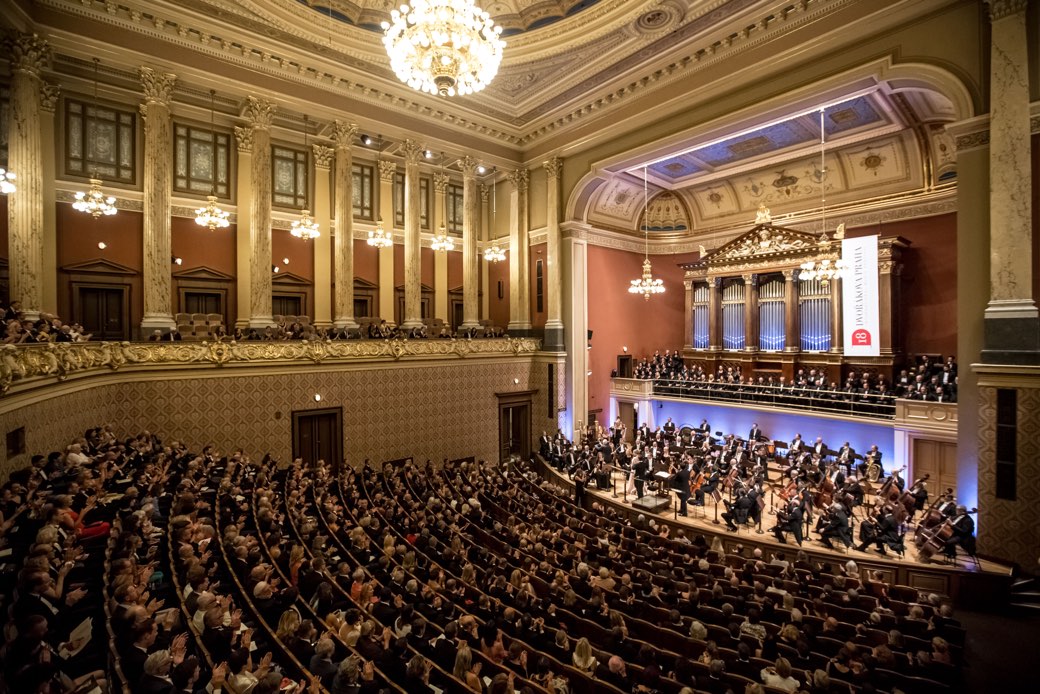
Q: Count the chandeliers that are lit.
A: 10